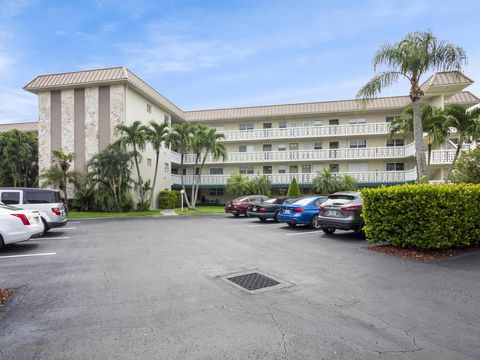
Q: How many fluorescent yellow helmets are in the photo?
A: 0